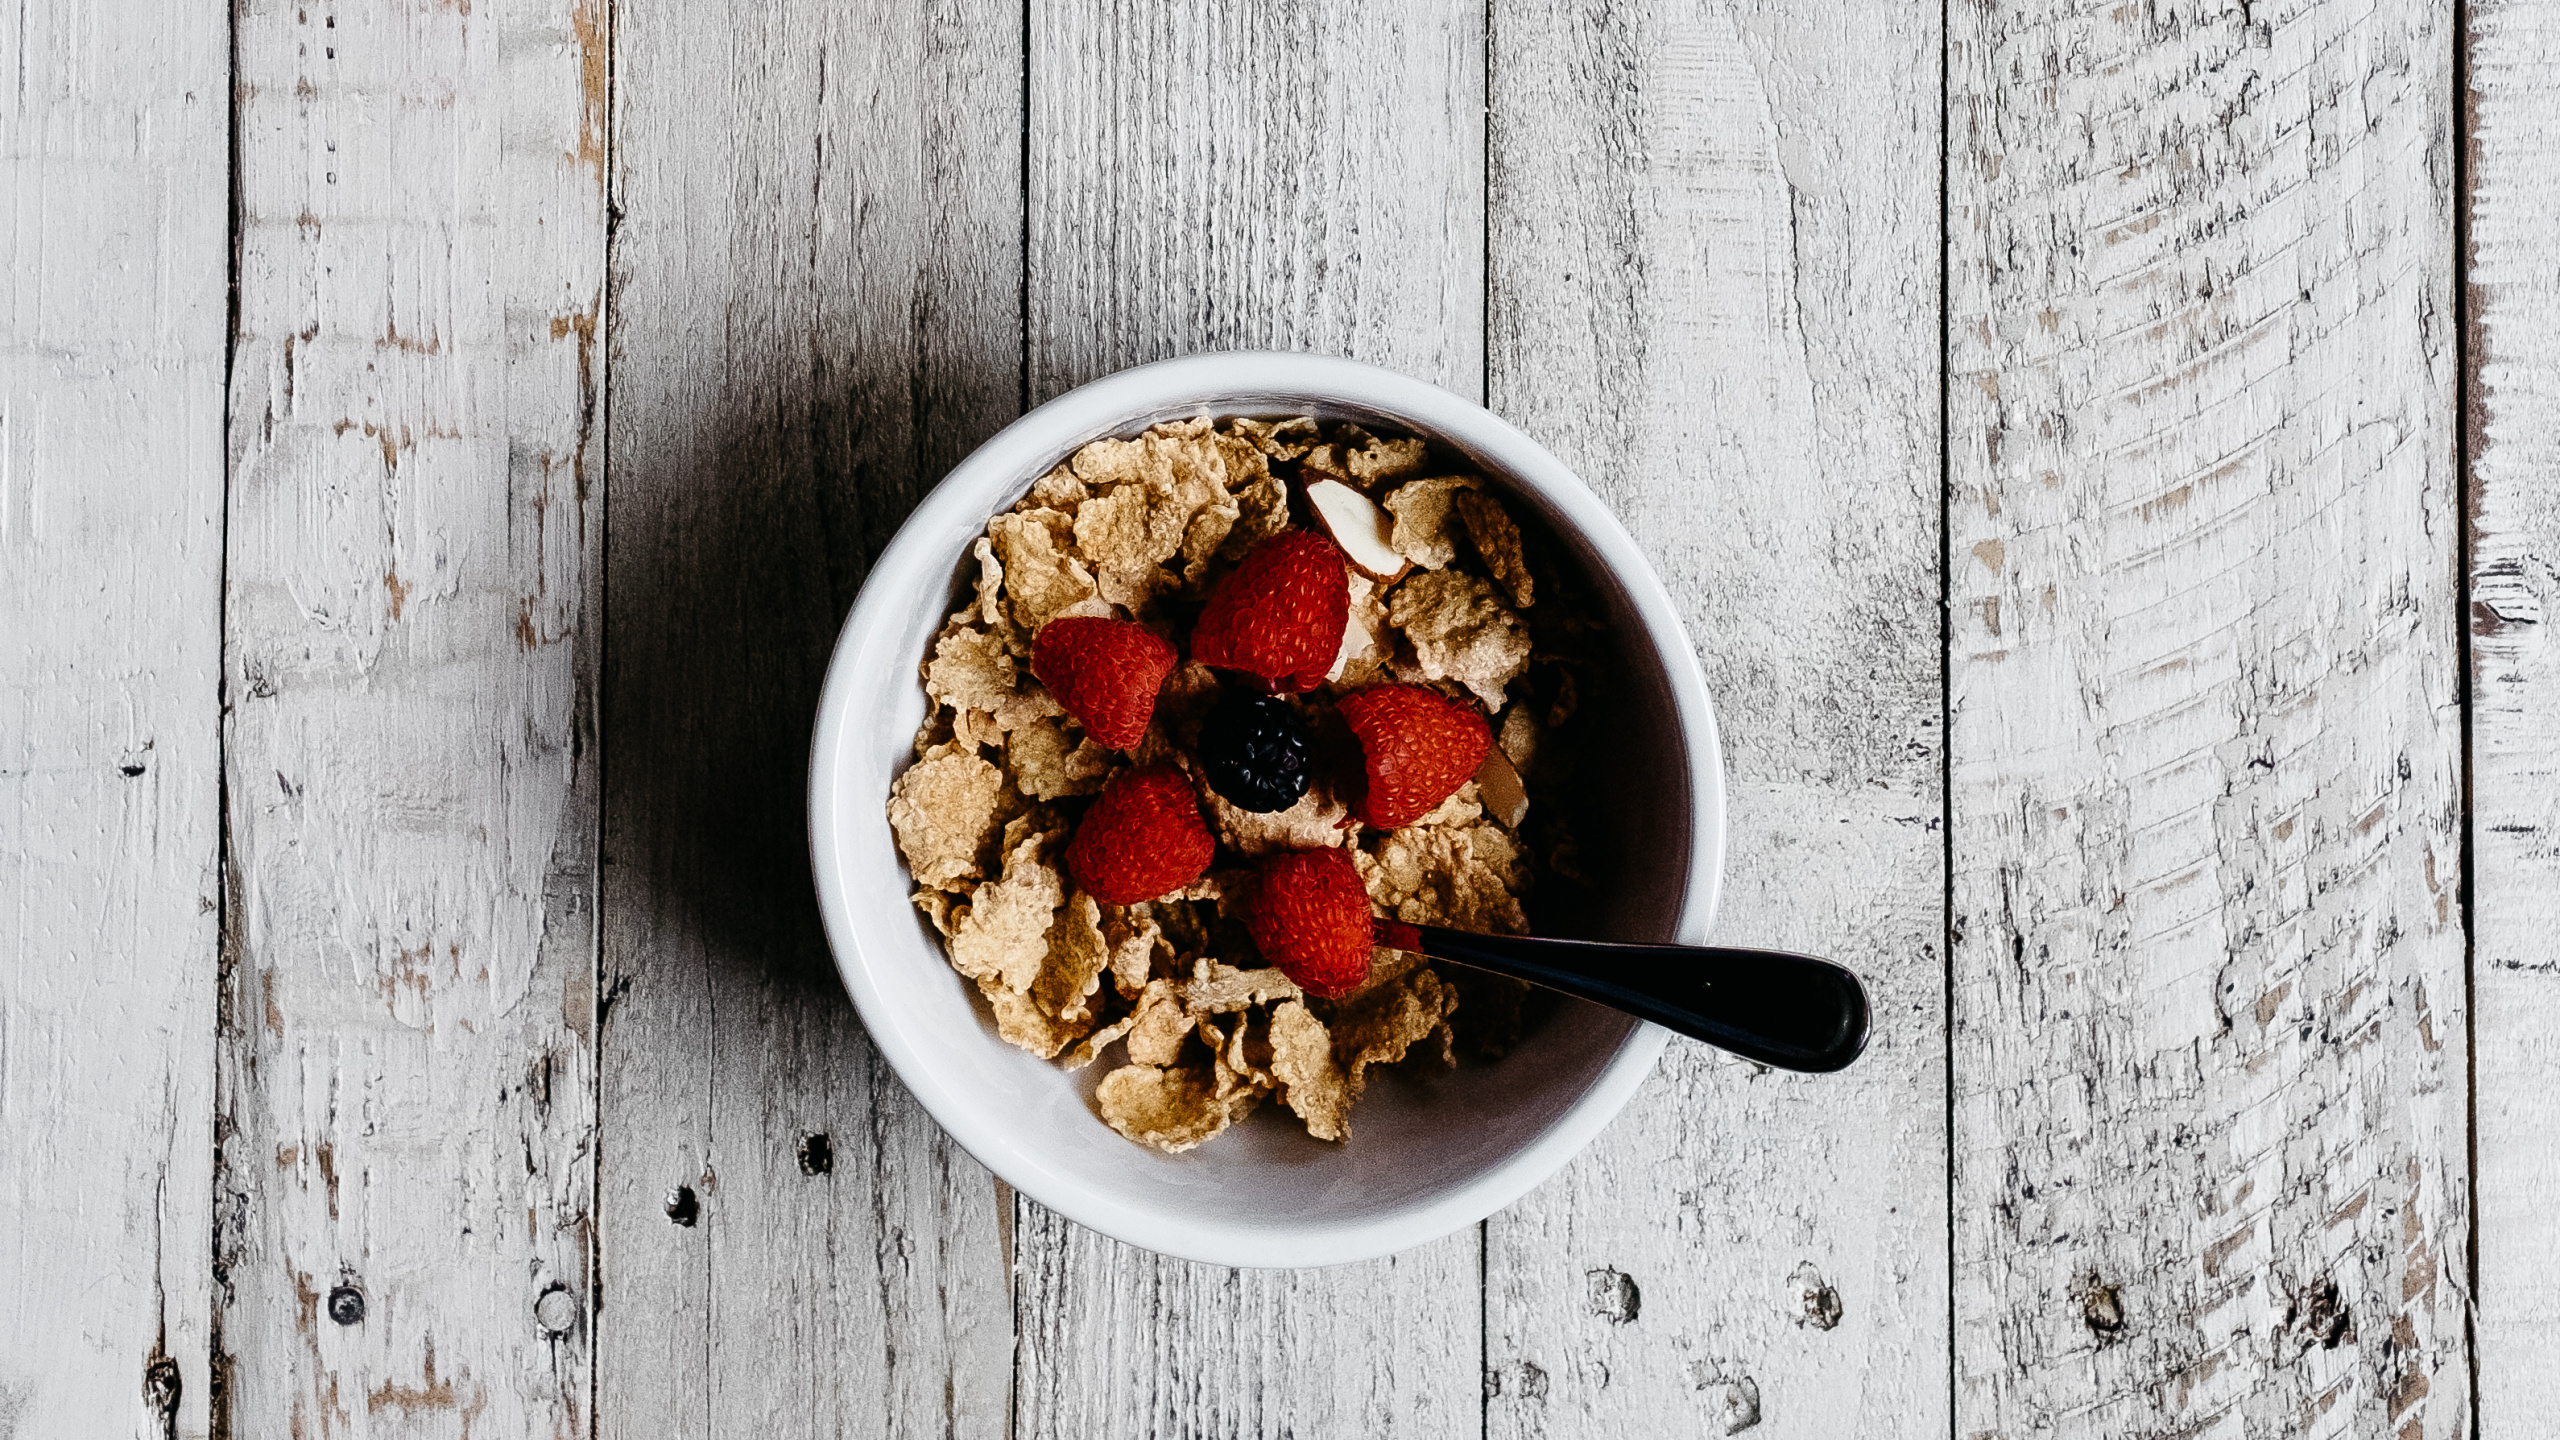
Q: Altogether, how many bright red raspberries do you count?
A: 5